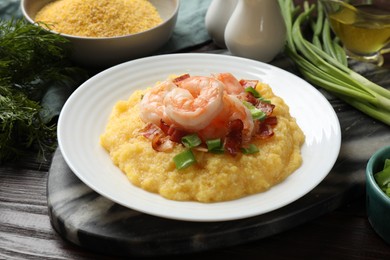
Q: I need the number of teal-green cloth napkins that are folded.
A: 1